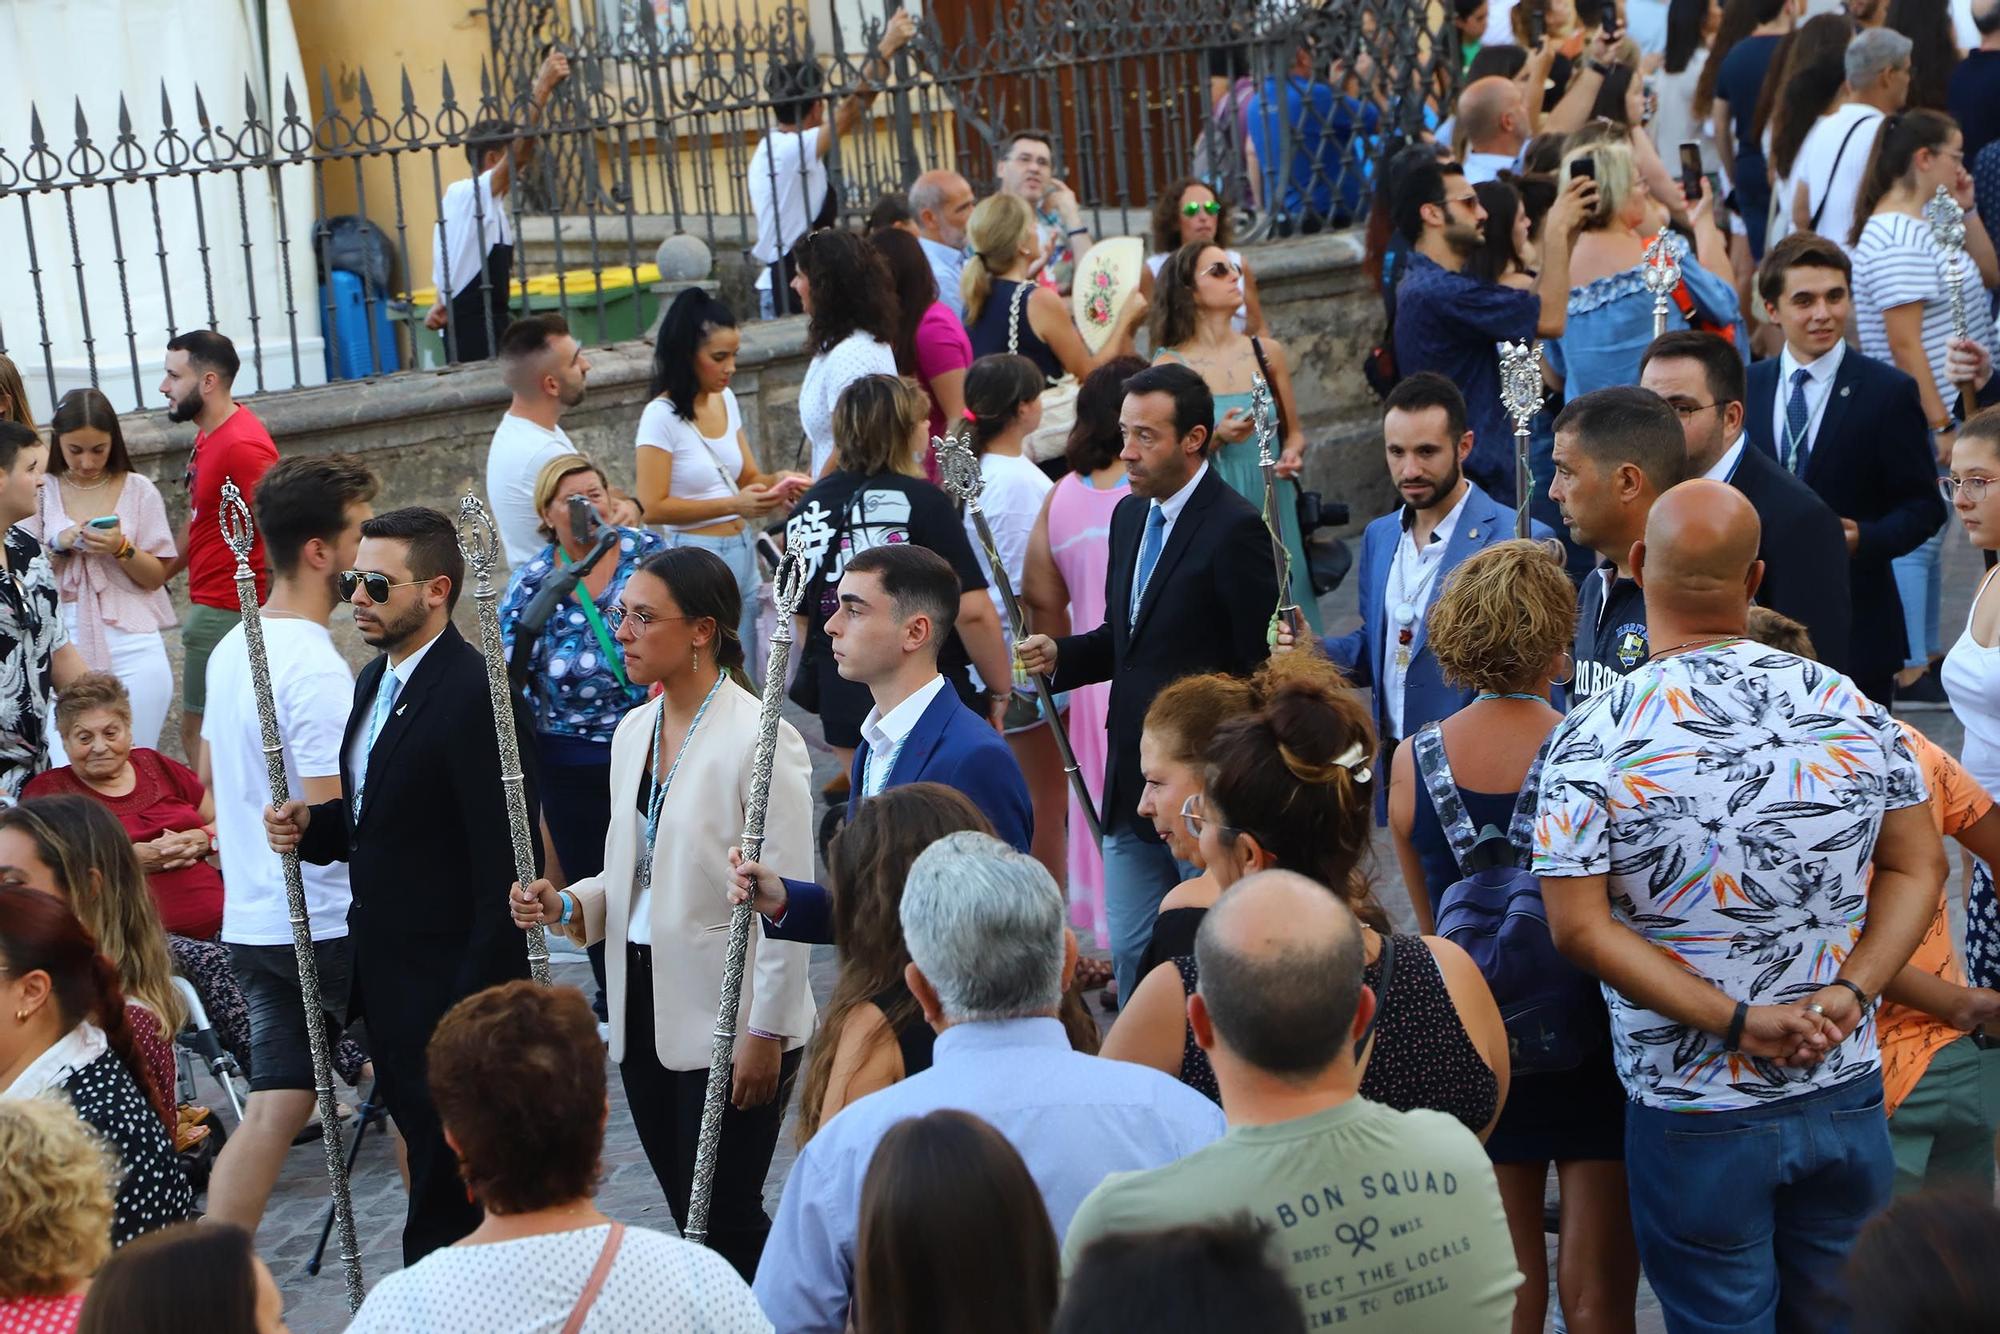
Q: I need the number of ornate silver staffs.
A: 8